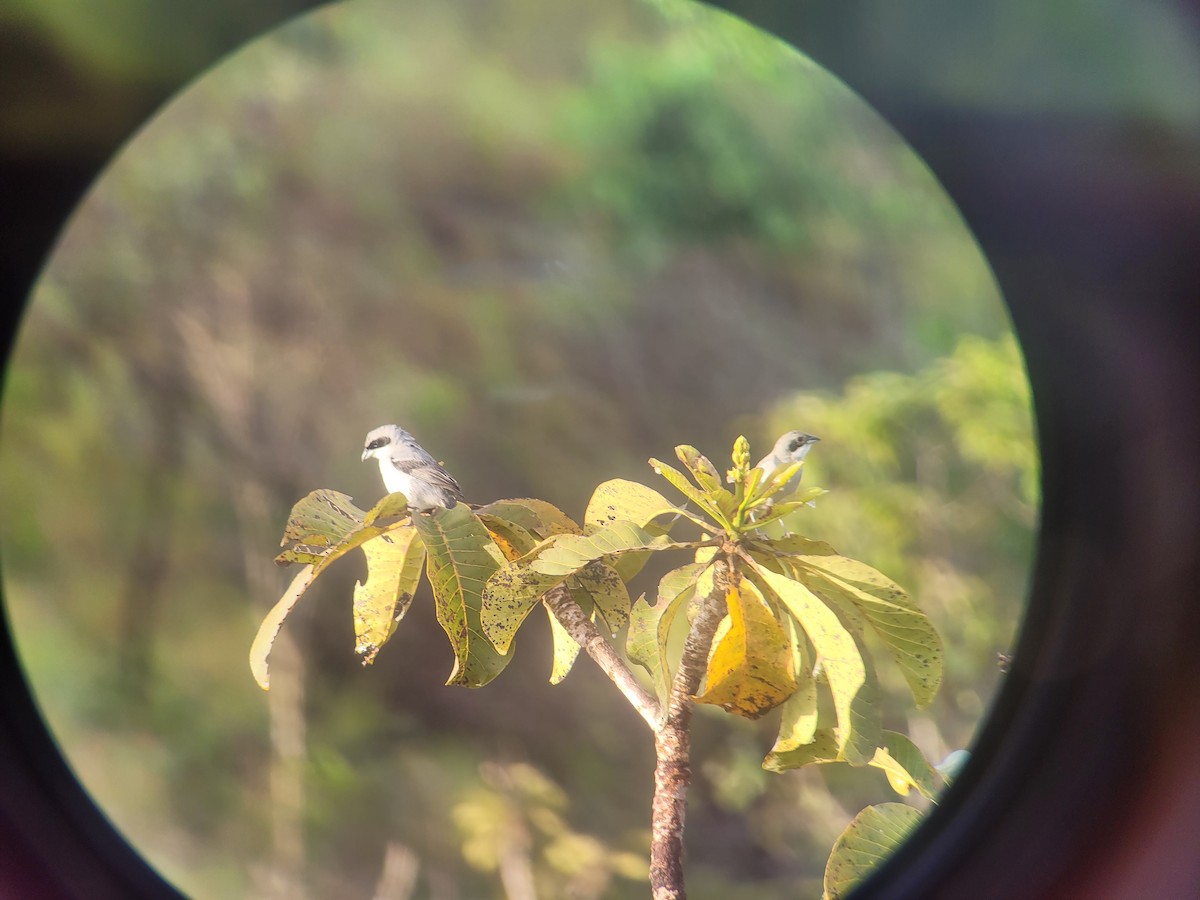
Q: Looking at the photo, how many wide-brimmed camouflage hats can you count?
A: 0